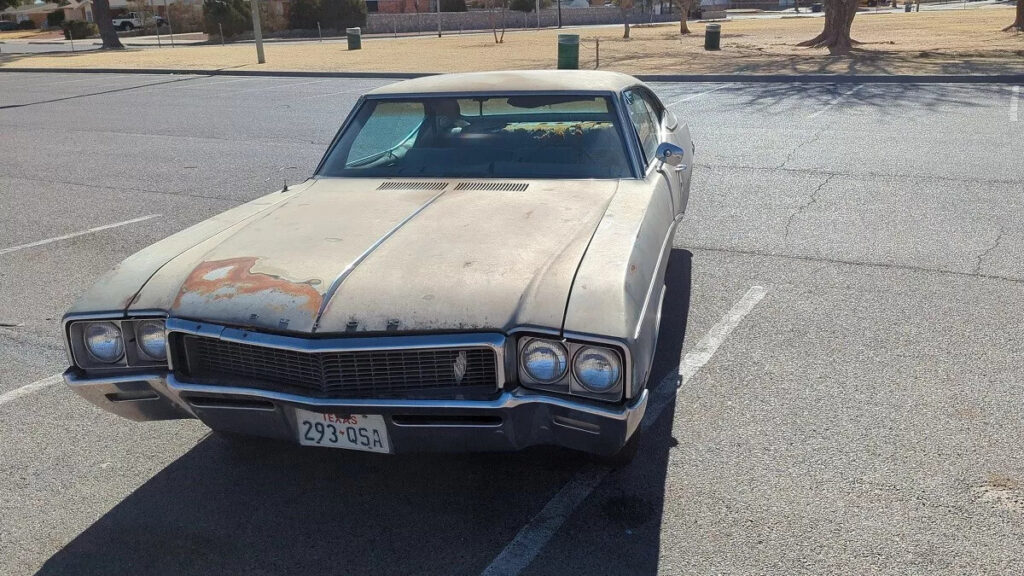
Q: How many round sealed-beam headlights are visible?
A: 4